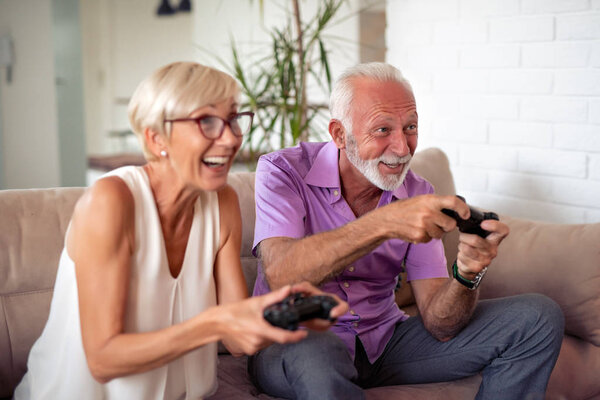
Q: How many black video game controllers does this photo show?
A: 2